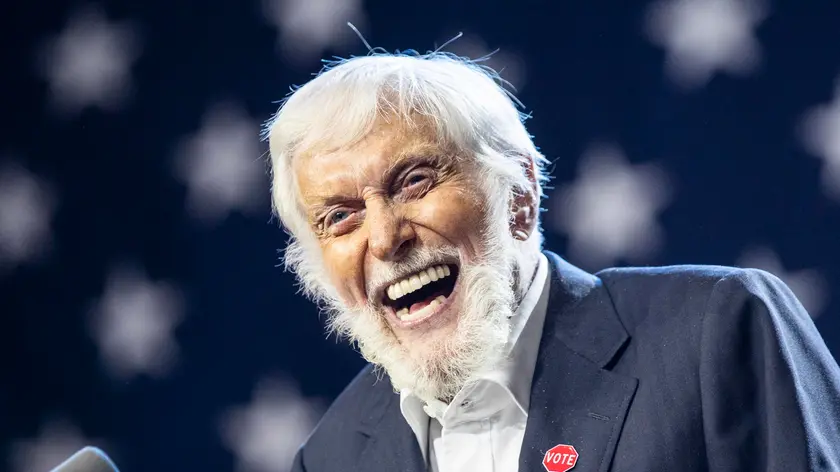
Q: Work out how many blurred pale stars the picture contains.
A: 12